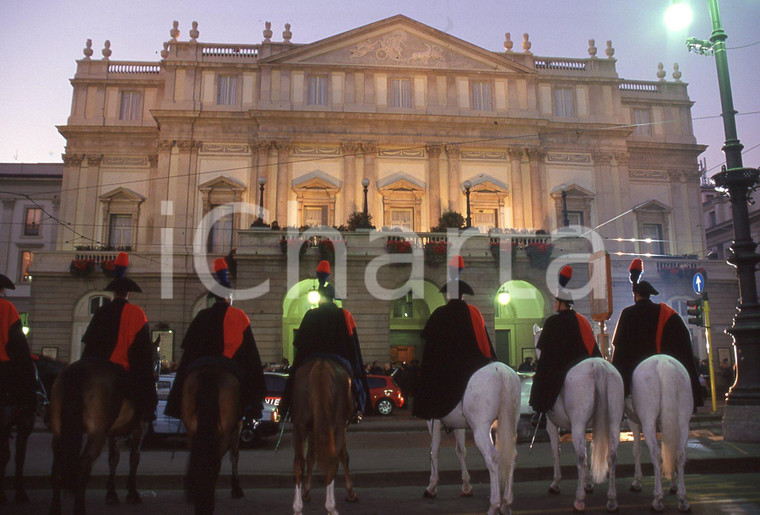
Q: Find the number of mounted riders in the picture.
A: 7